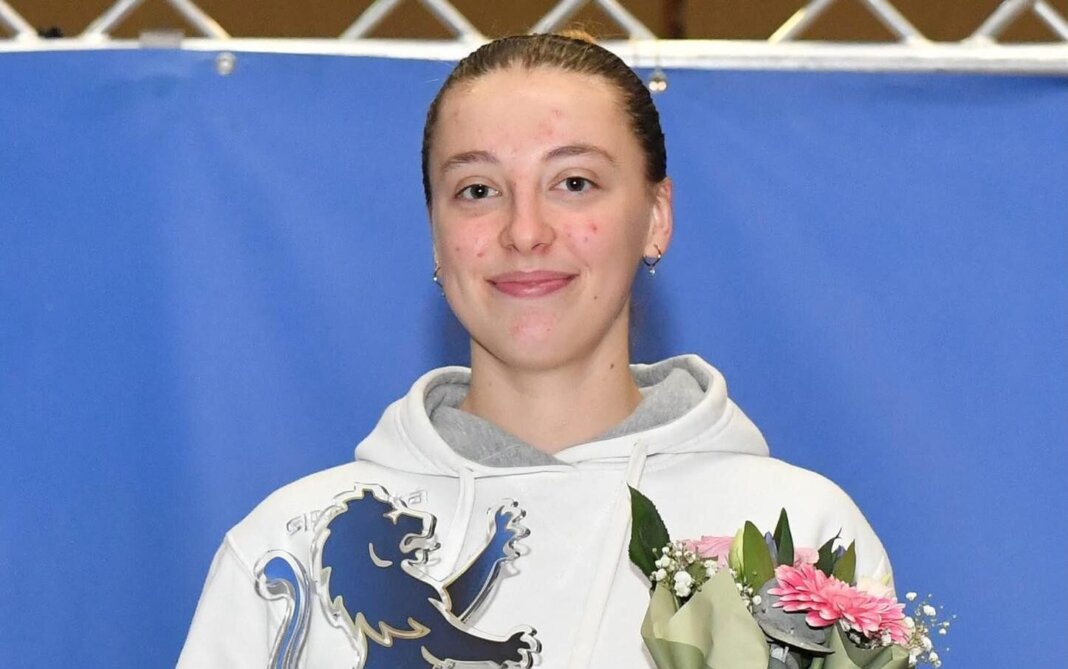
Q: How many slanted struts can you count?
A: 11